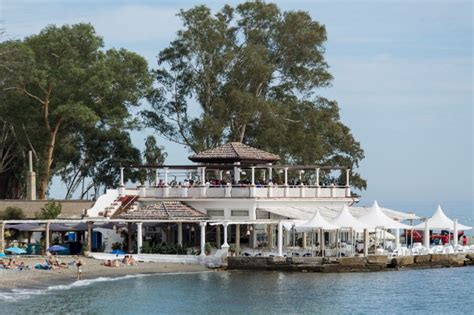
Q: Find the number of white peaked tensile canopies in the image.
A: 4